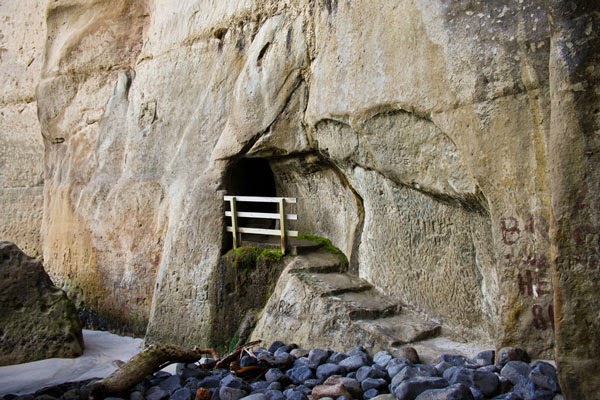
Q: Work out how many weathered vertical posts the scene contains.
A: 2